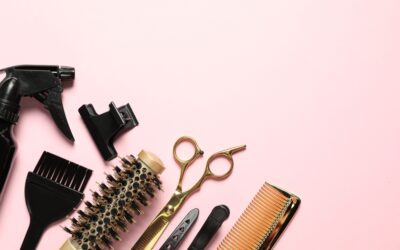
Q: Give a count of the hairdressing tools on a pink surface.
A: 8